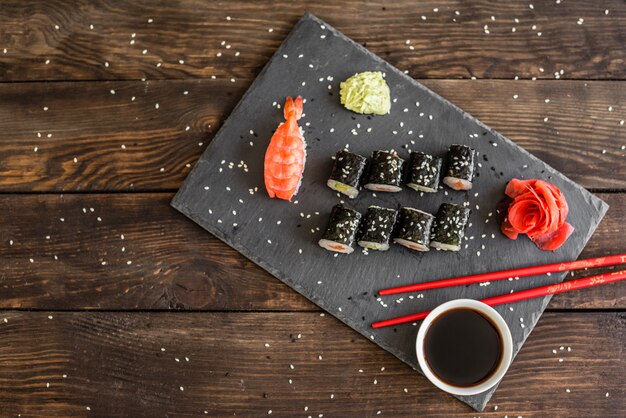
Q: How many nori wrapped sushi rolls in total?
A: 8